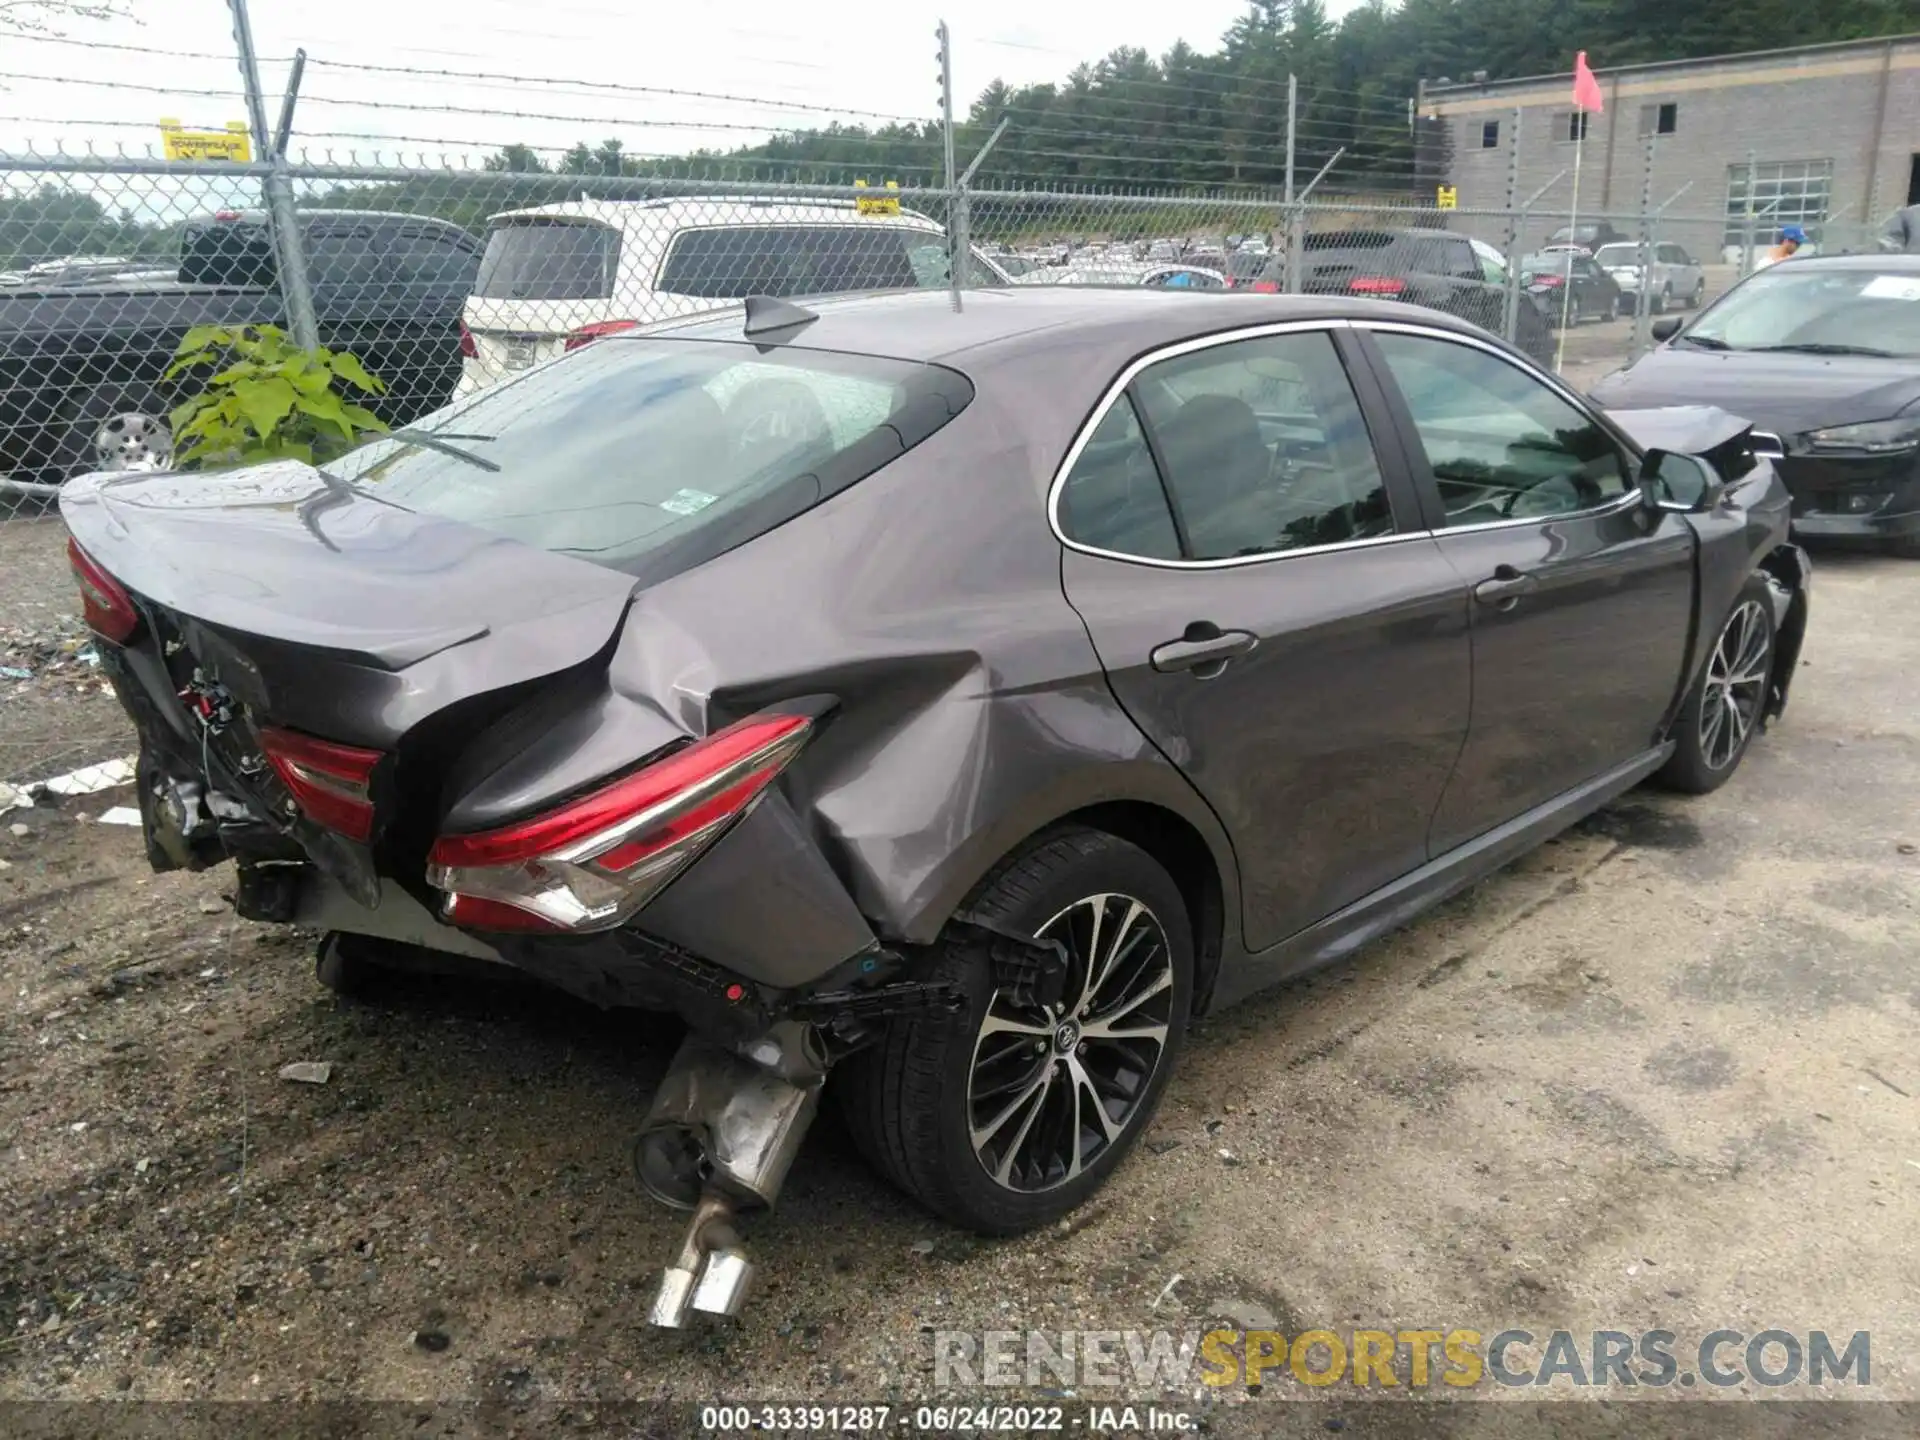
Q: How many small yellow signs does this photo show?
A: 3